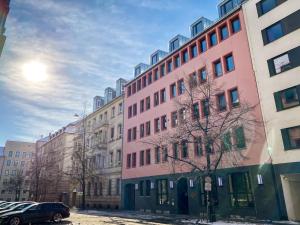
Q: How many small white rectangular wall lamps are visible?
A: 6